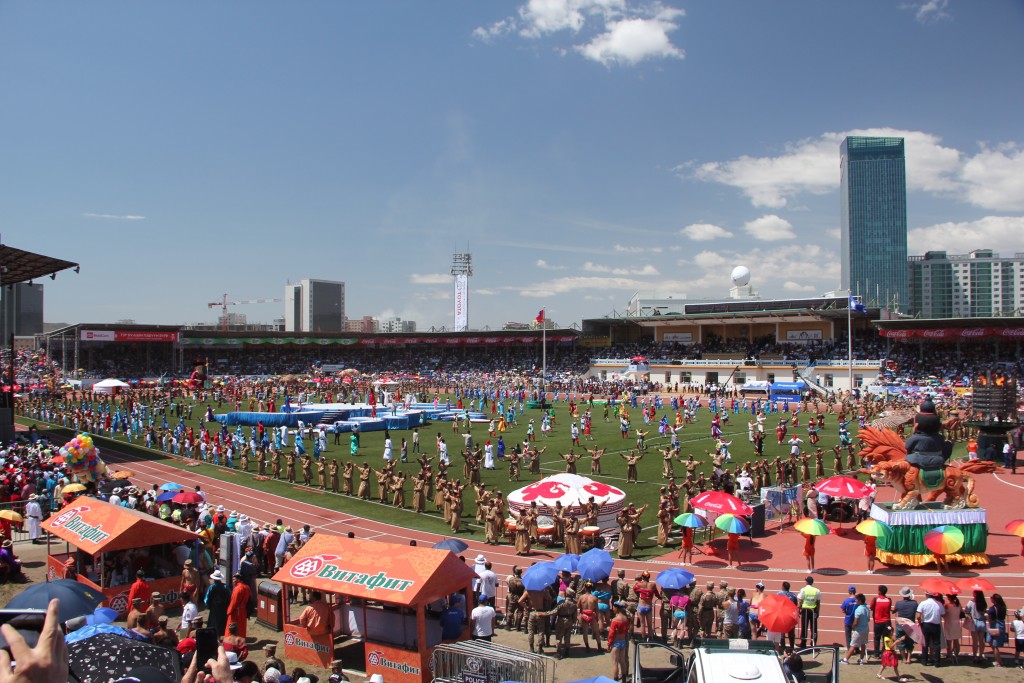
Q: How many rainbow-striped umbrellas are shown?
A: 6